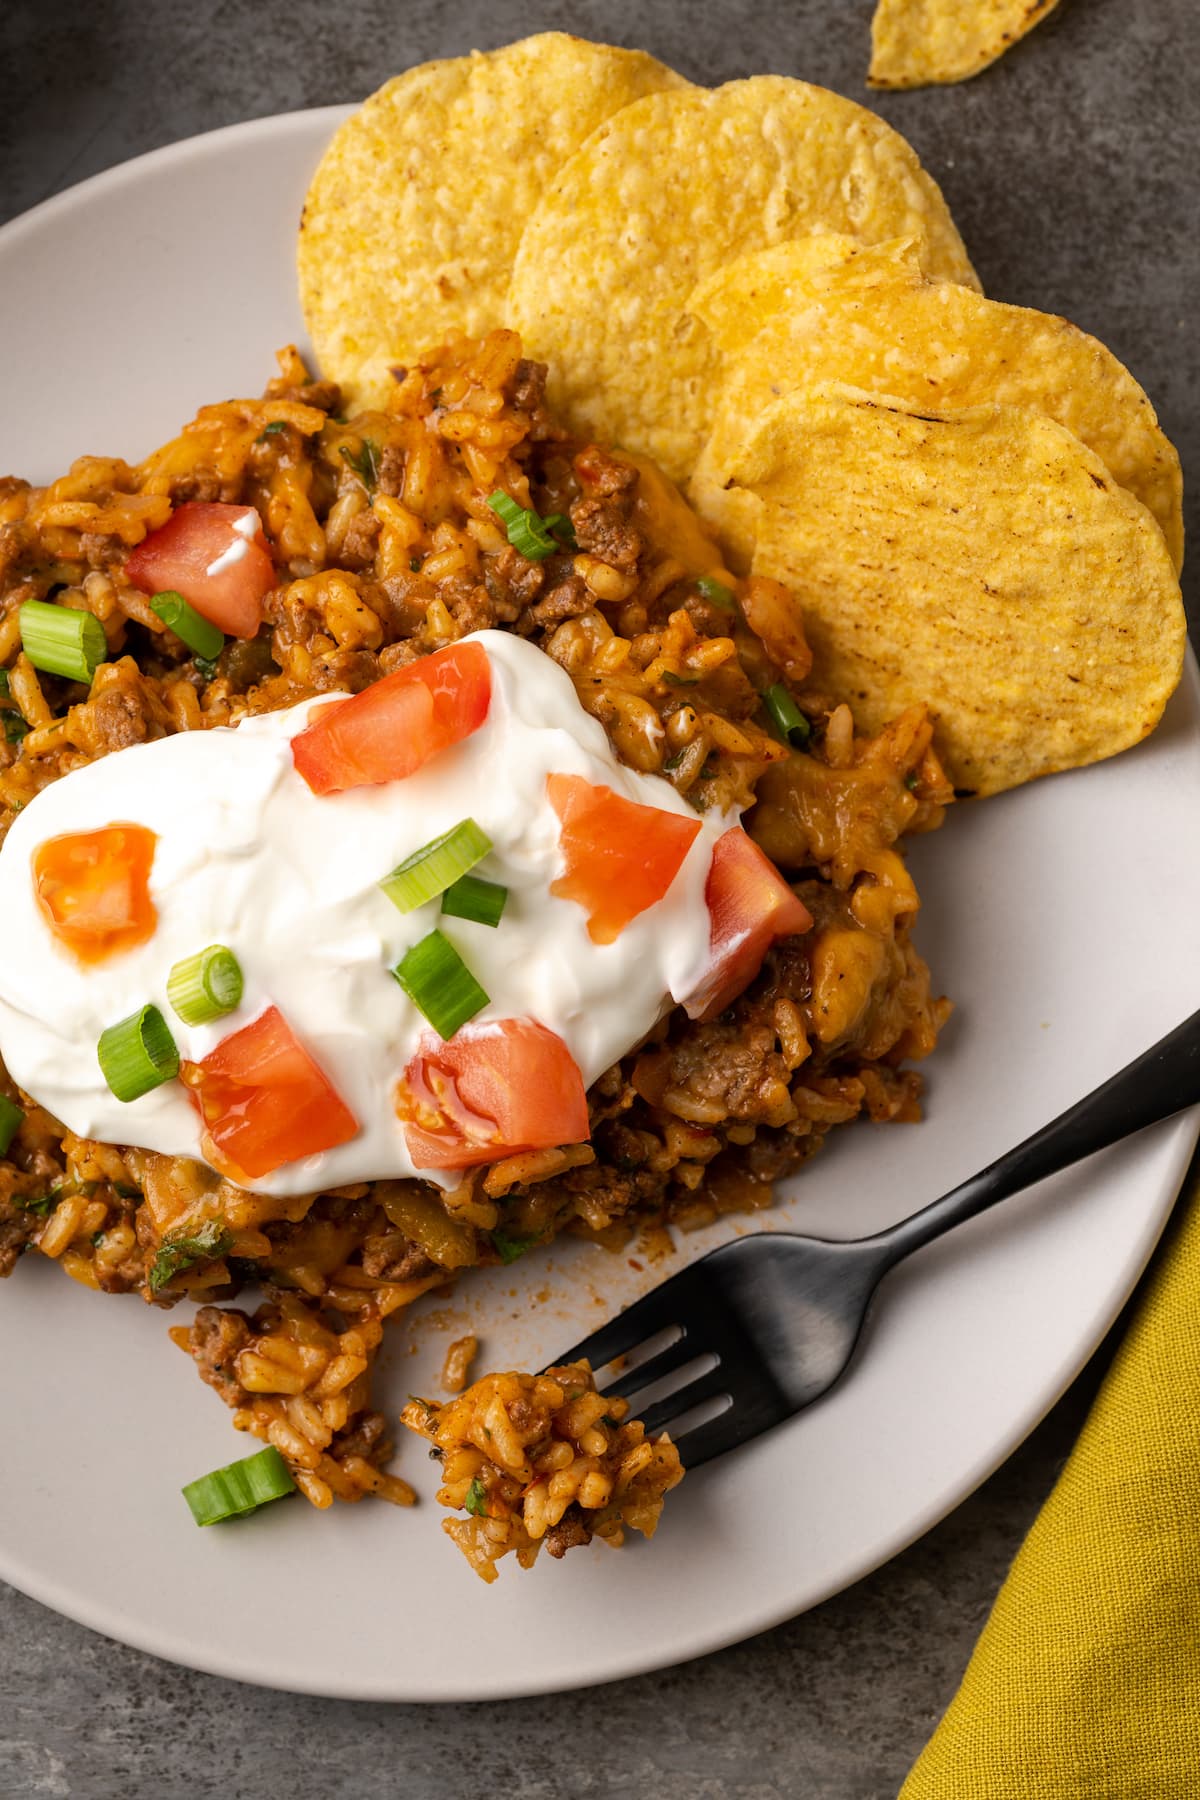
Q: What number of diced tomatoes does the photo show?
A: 7